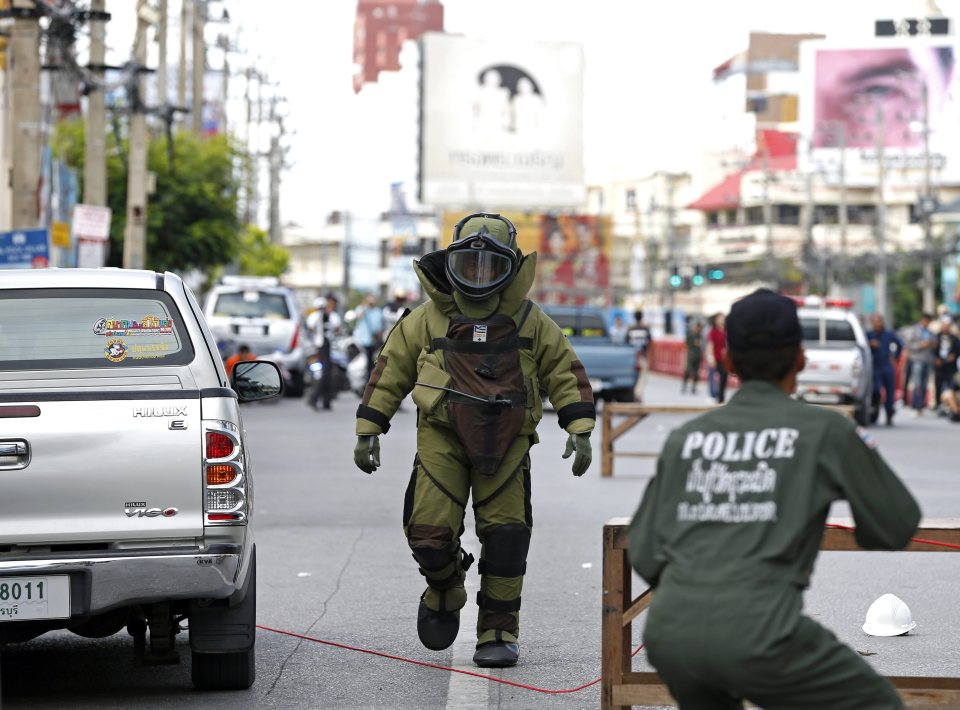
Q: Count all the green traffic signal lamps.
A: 3